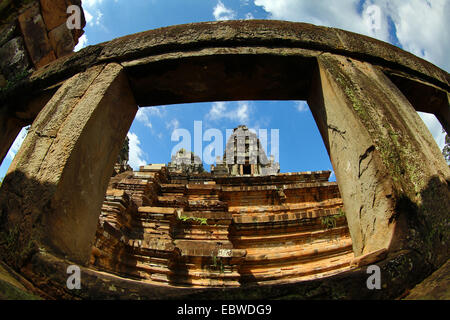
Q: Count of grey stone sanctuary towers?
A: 2